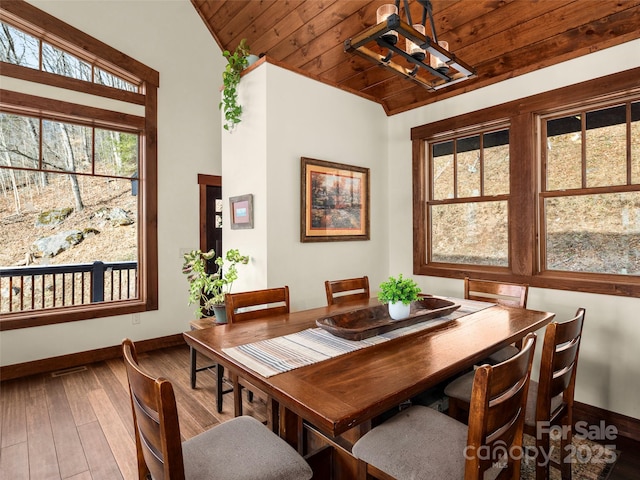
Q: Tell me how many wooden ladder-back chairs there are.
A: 6